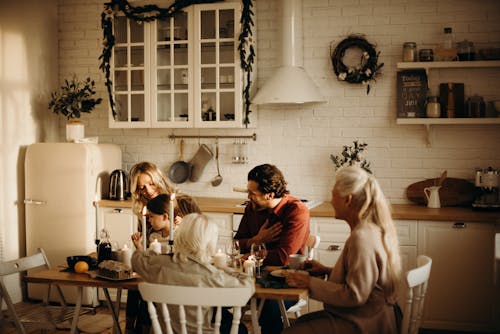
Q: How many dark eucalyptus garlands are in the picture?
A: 1